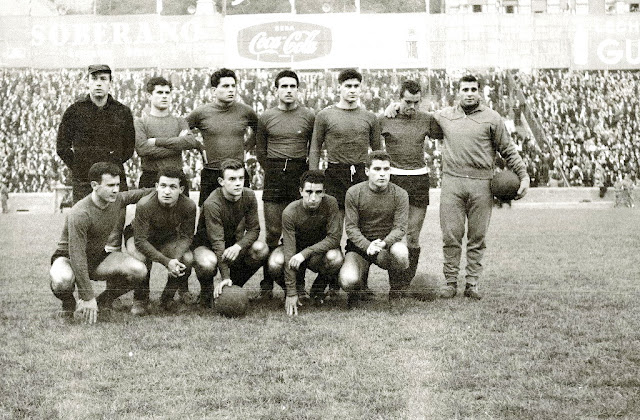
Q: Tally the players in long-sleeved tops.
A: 12